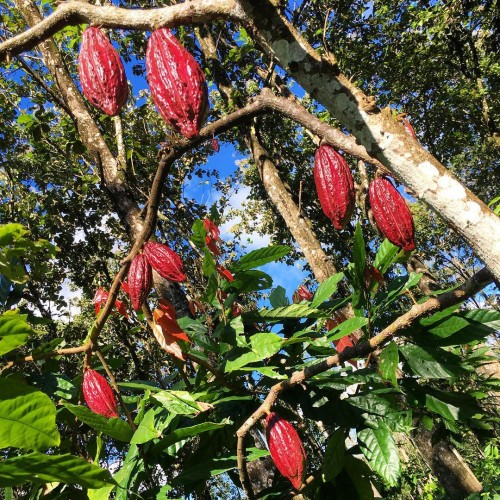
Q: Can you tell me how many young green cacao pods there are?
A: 0